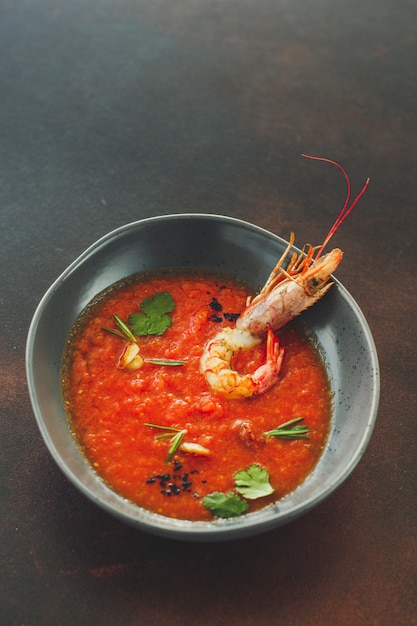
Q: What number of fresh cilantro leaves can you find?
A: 3